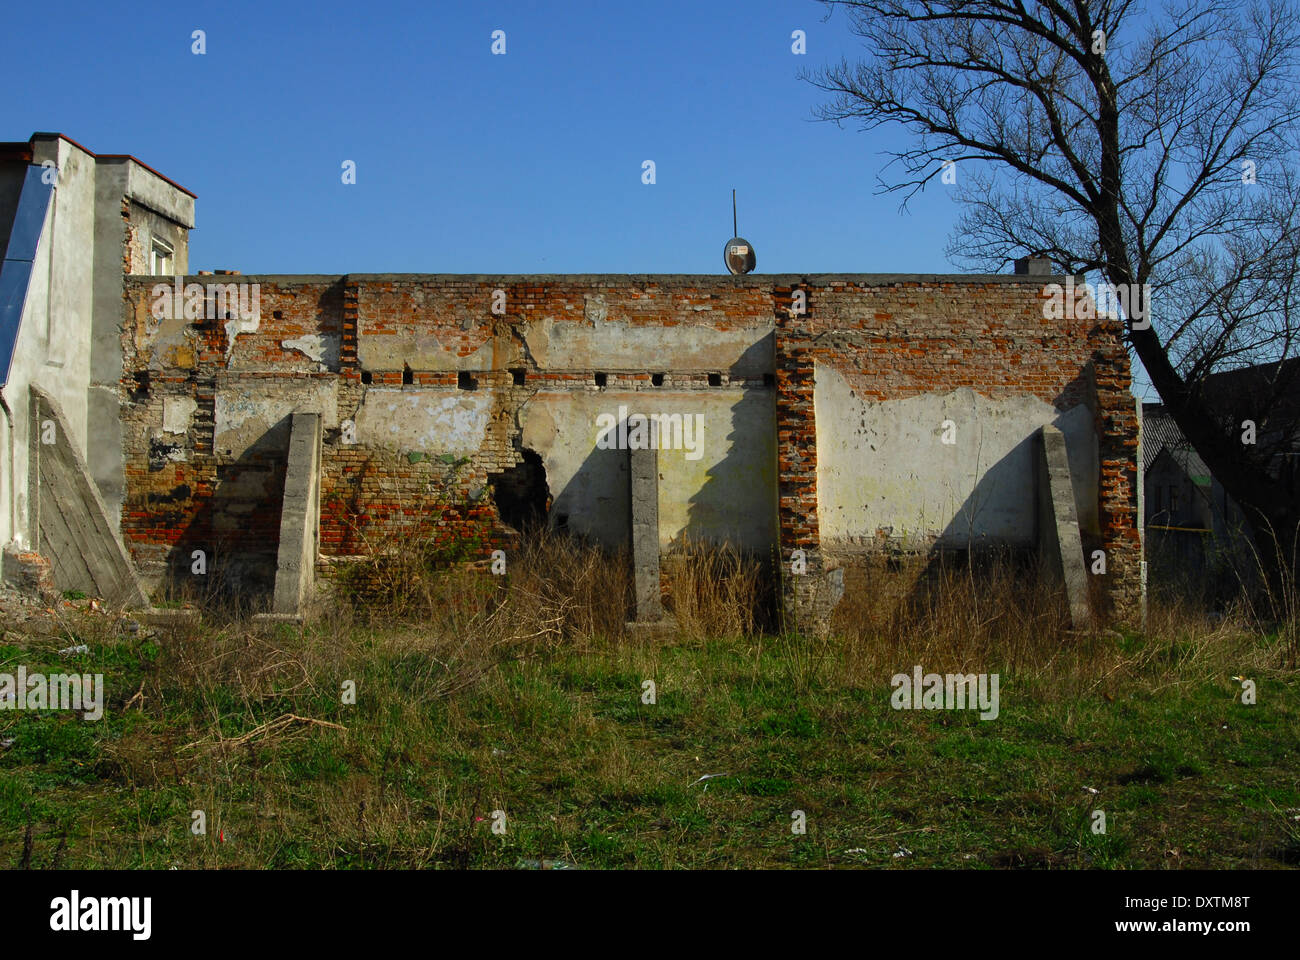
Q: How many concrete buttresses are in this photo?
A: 4